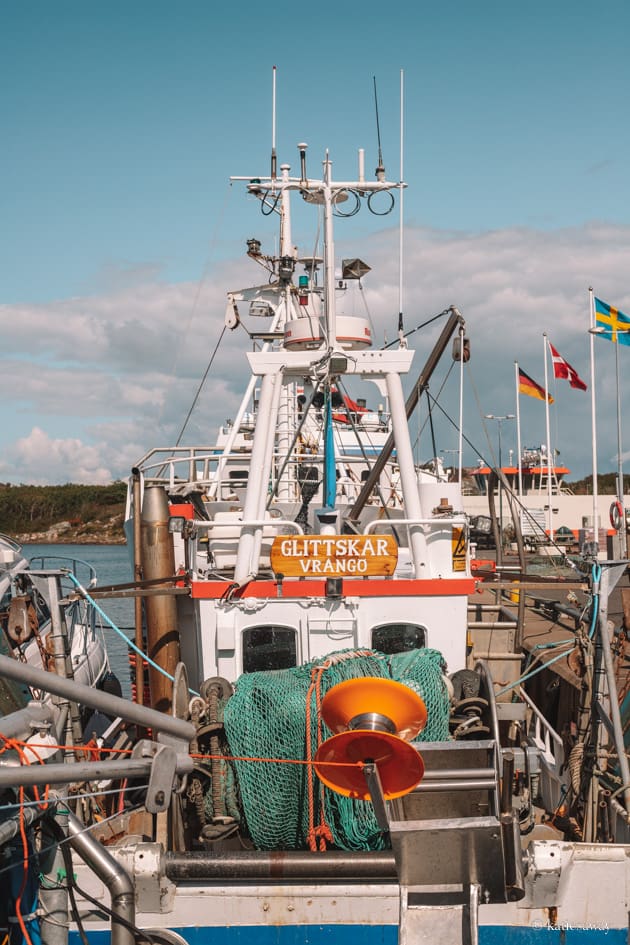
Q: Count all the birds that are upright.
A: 0